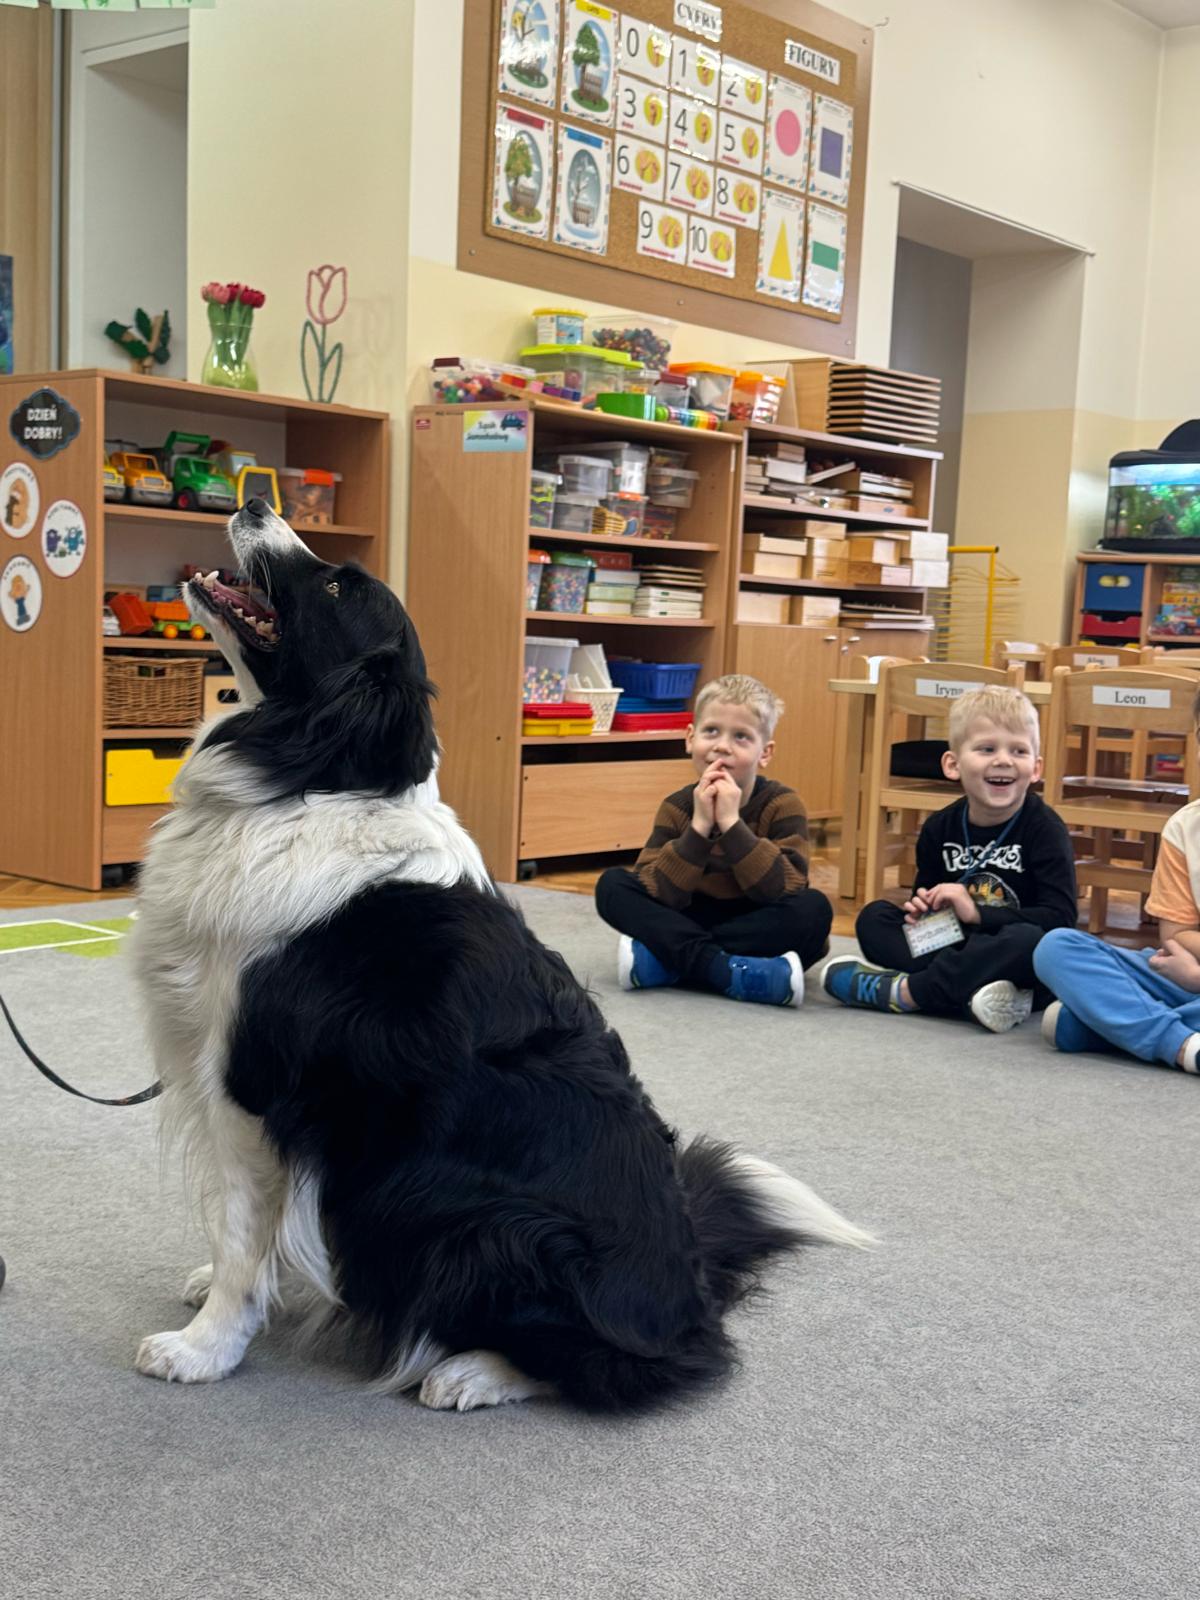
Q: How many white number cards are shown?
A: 11